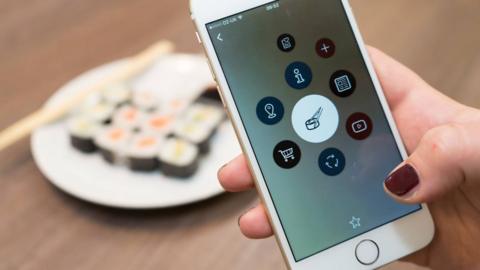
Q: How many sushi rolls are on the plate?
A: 12